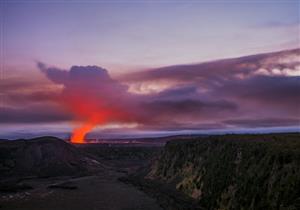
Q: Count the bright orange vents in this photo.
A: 1